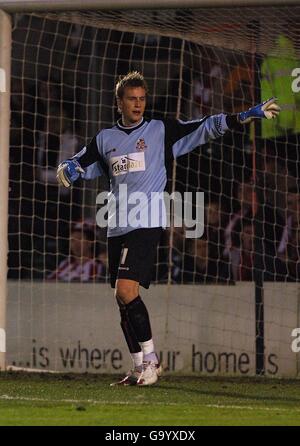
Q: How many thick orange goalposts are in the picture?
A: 0